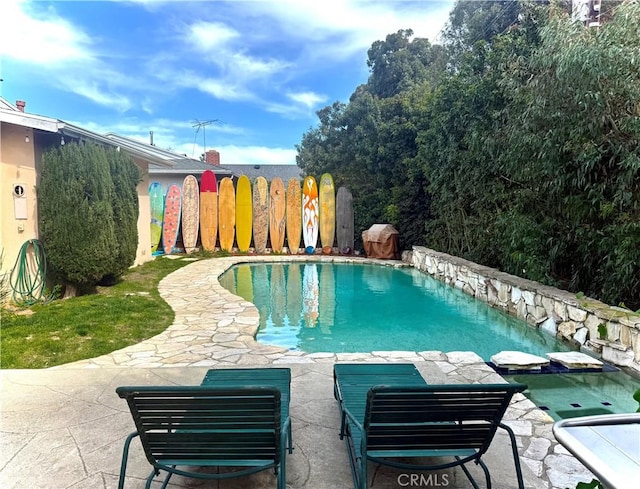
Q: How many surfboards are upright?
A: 12